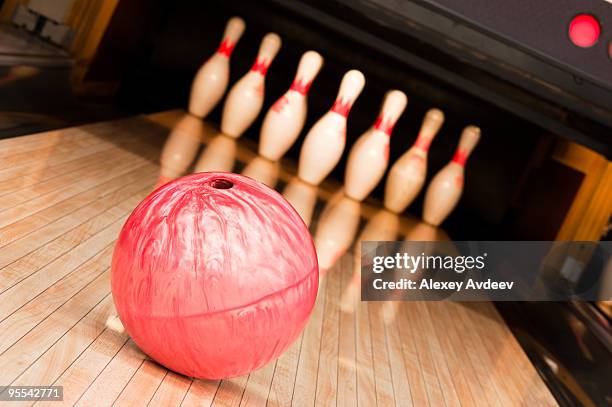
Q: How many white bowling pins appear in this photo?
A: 7